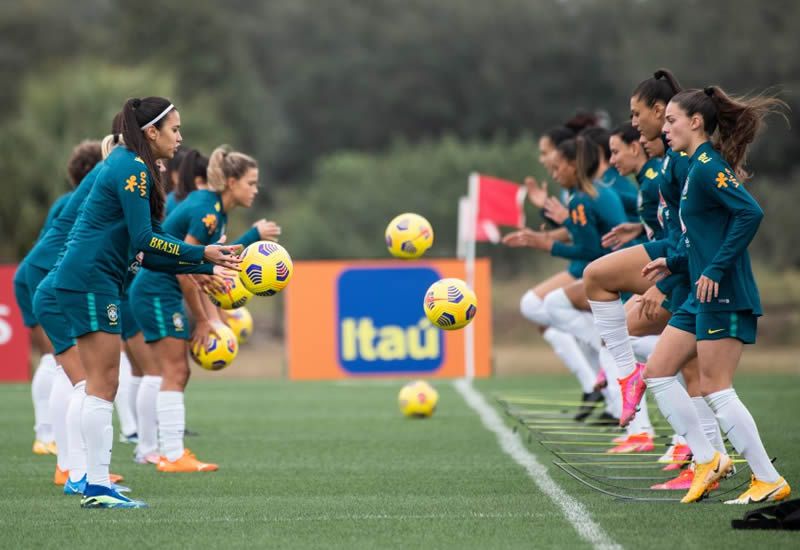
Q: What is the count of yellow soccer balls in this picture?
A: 7